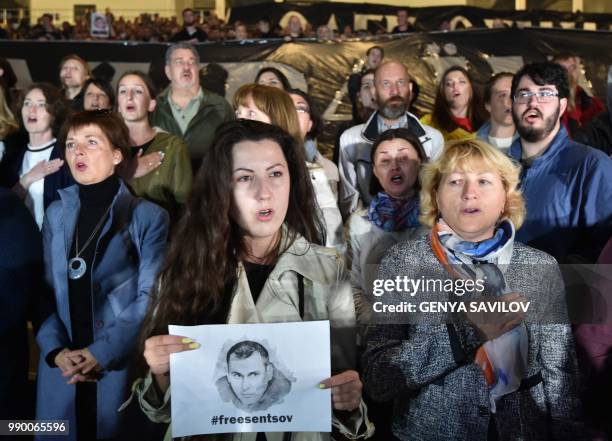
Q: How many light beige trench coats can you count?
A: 1